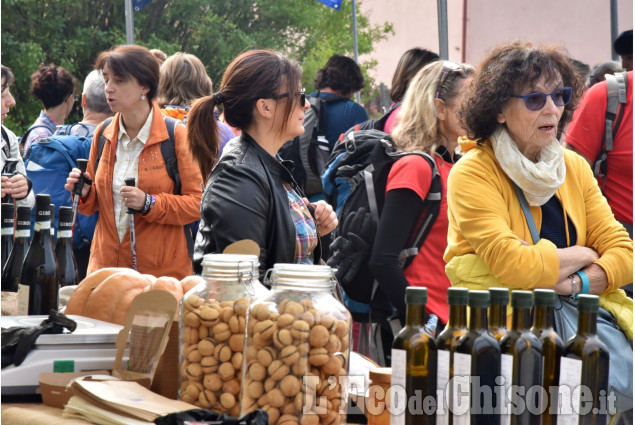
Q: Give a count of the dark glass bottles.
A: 12